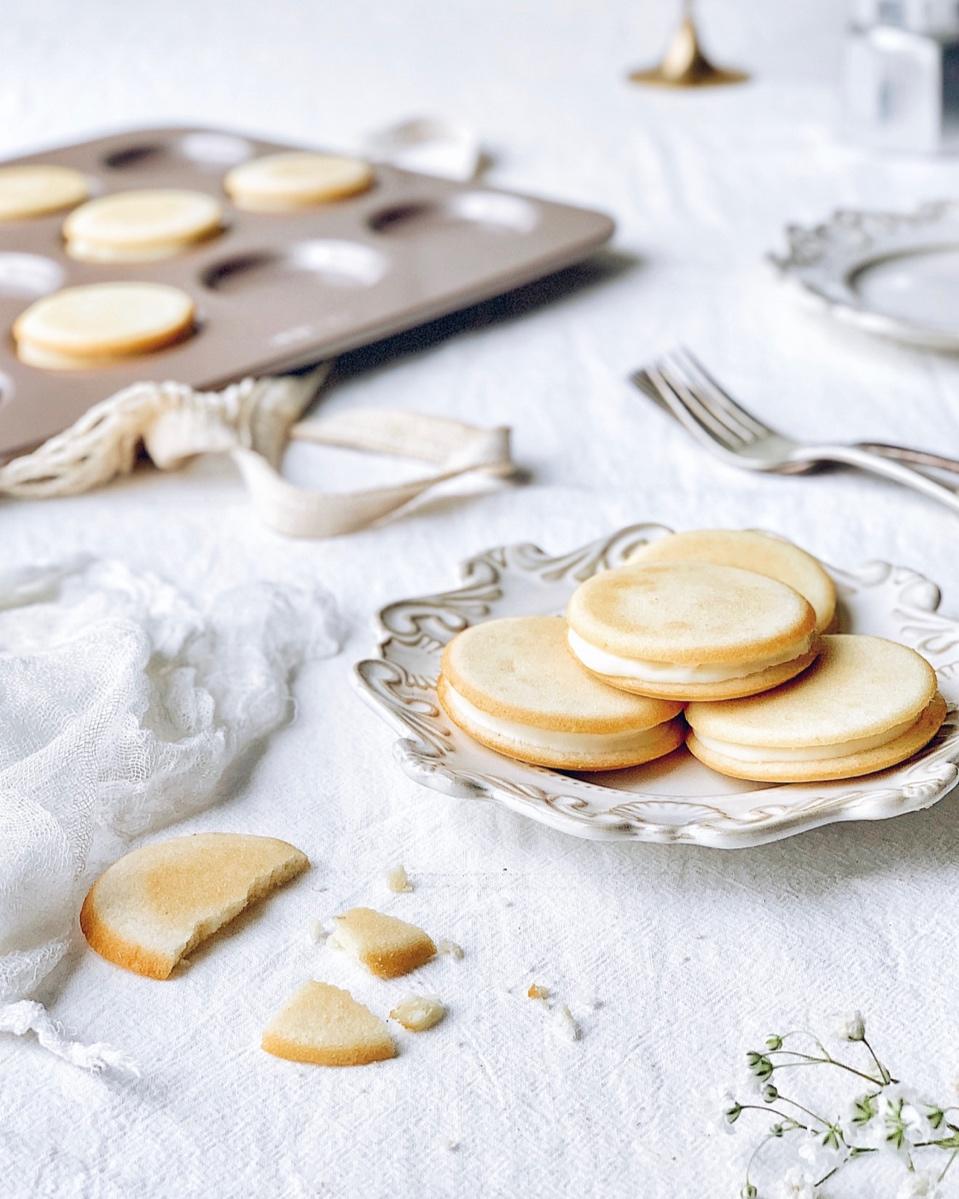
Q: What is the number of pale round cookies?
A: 8